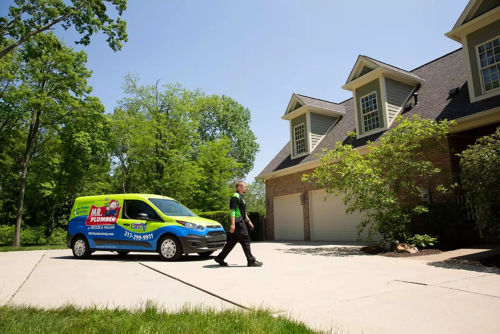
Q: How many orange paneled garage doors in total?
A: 0